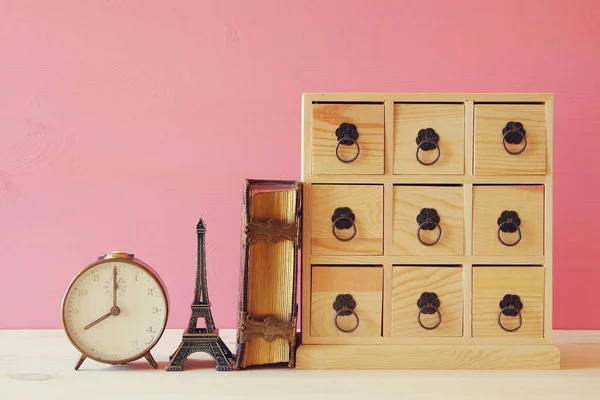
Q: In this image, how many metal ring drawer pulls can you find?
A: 9